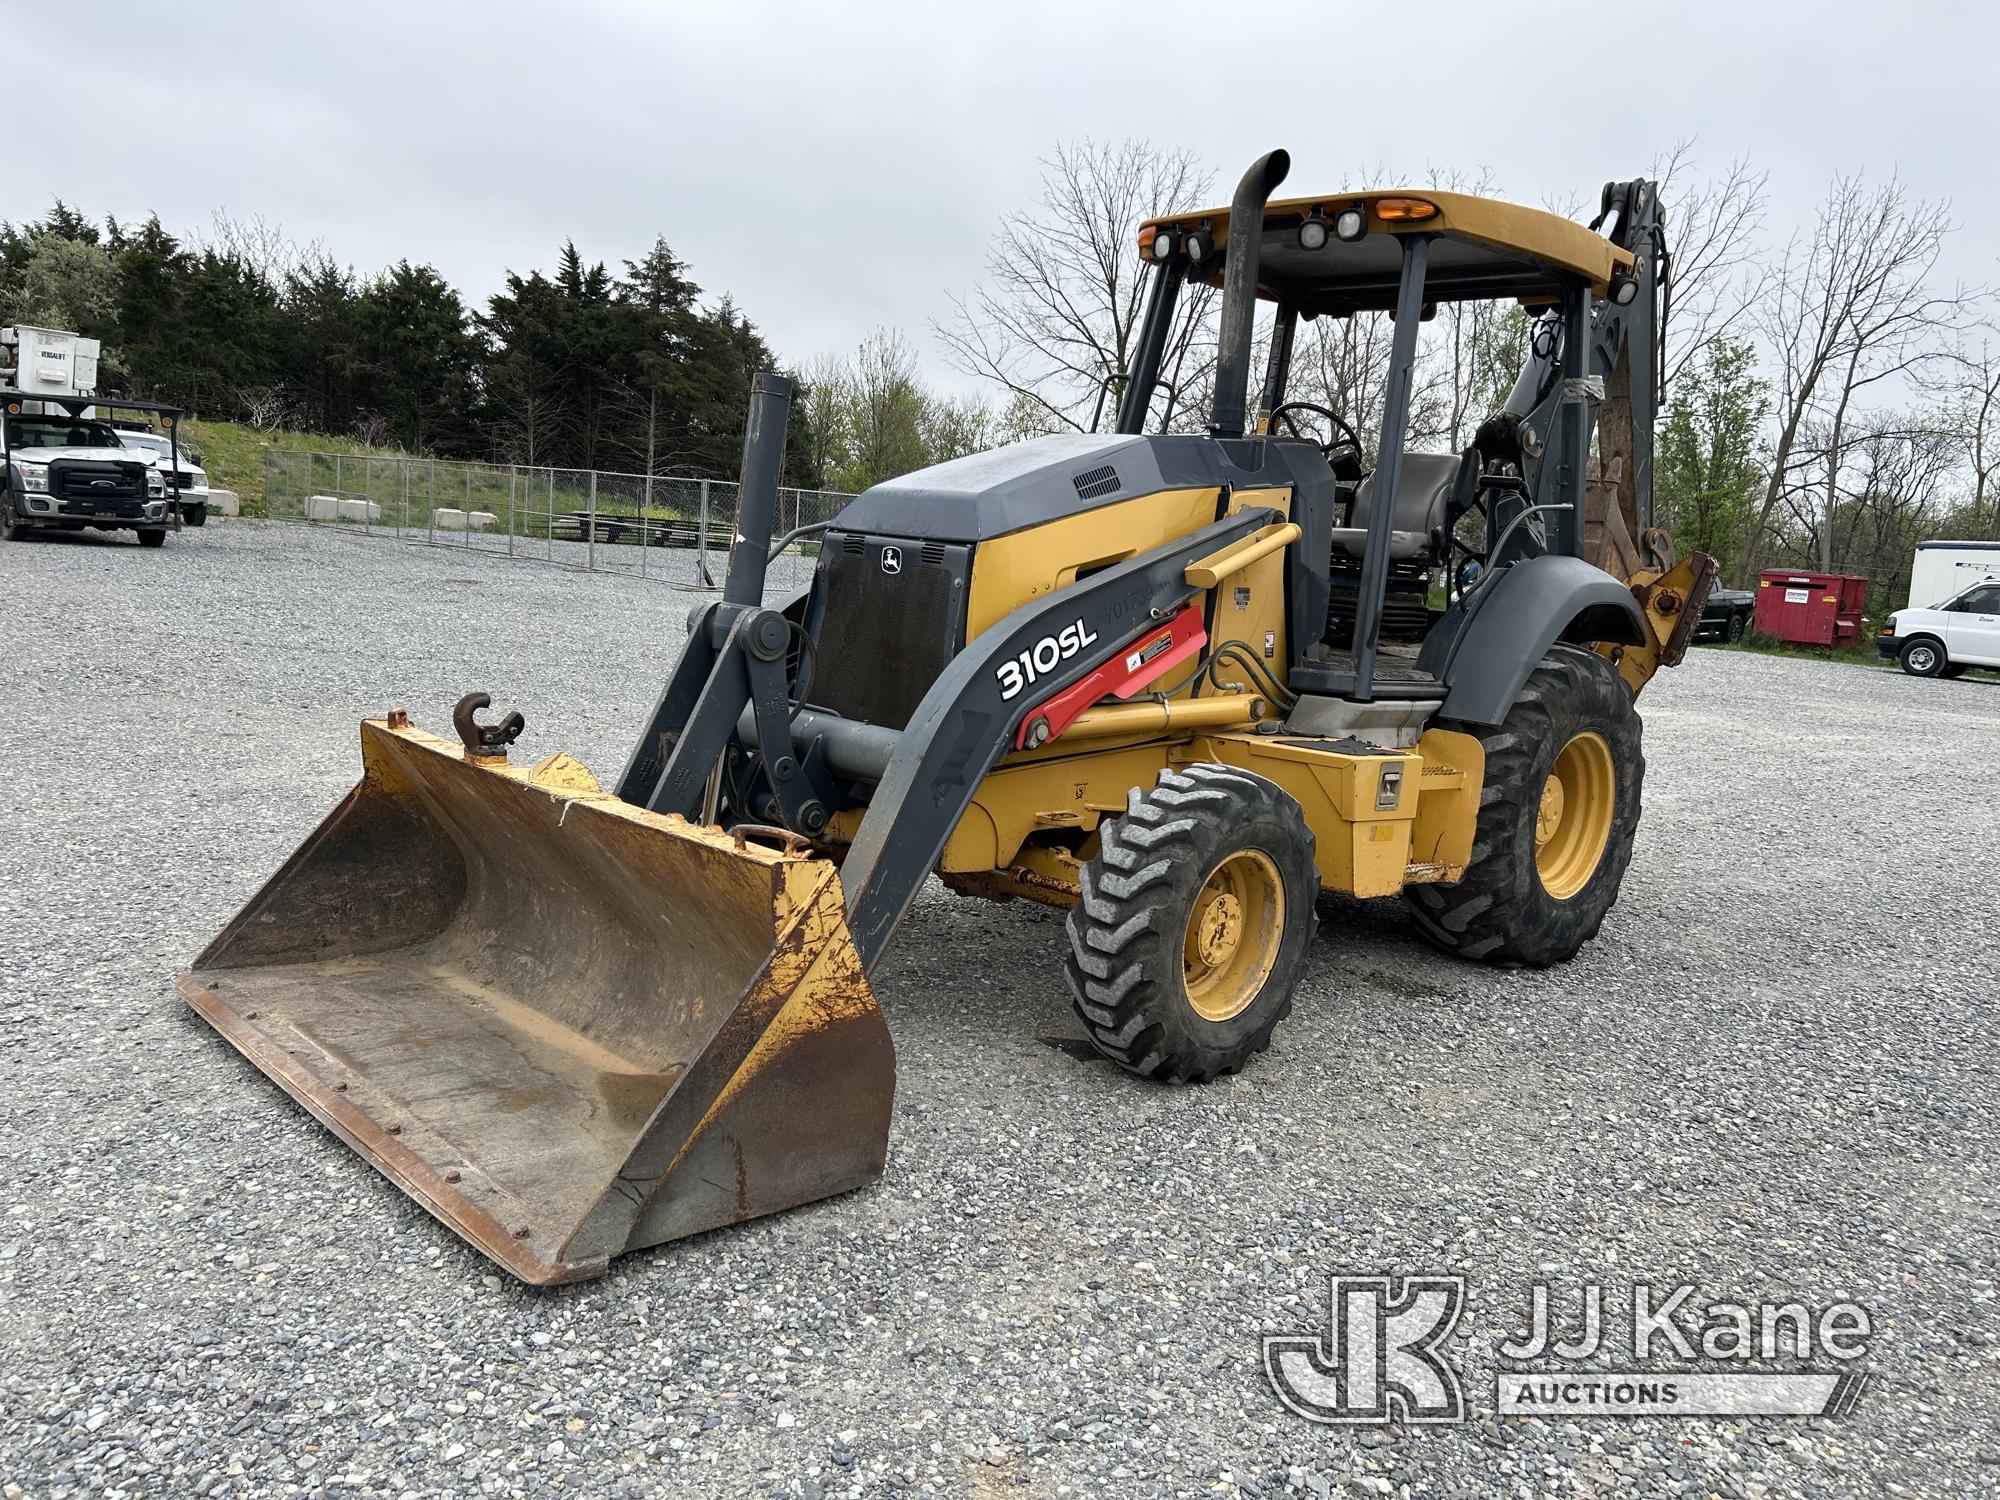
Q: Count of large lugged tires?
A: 2